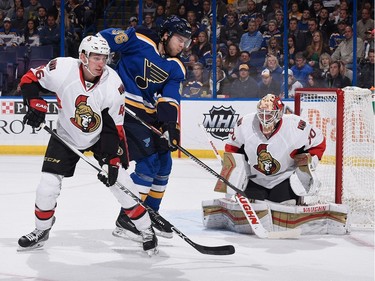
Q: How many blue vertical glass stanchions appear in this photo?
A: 5